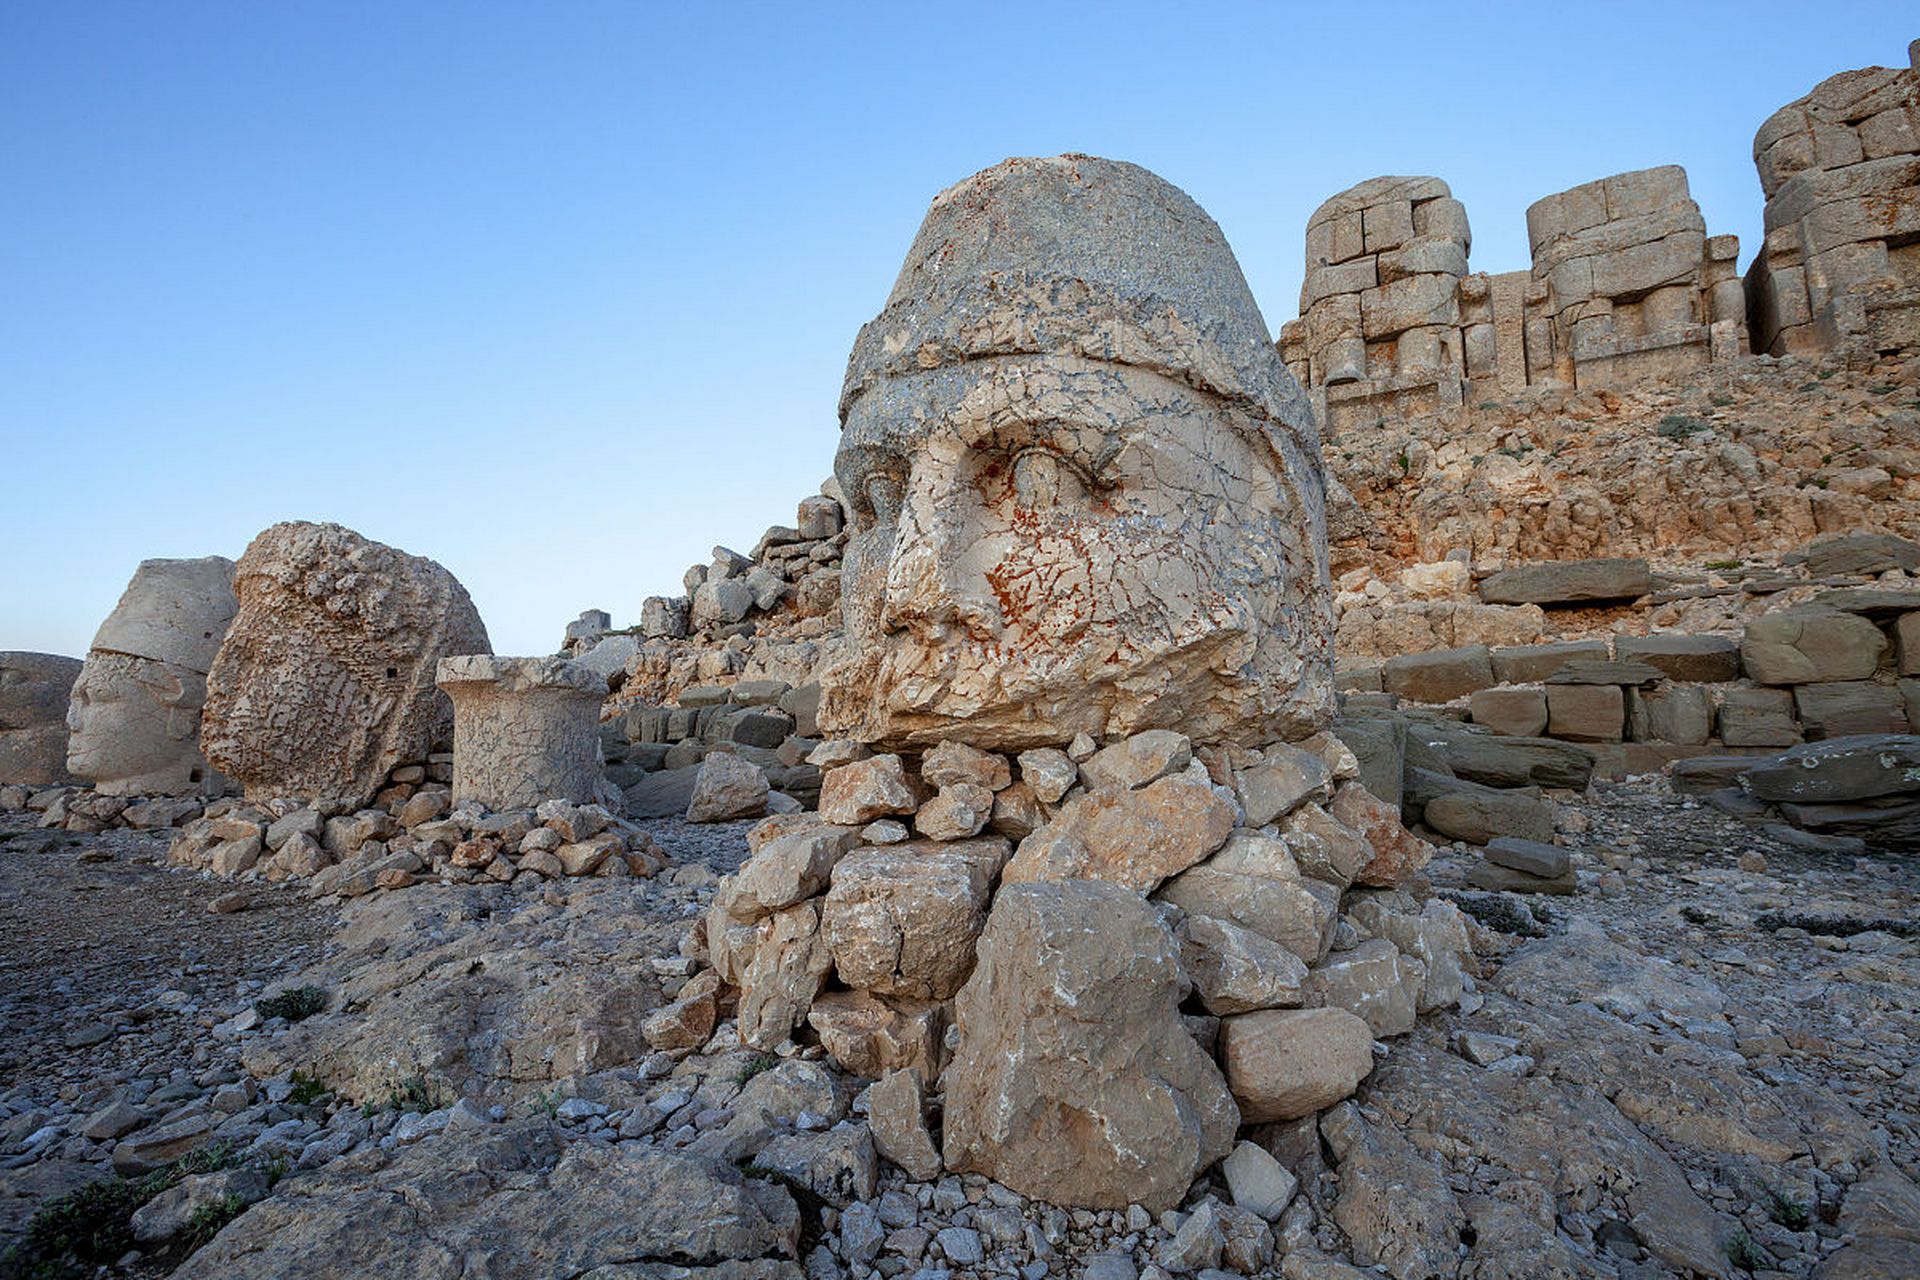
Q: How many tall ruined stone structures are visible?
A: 3